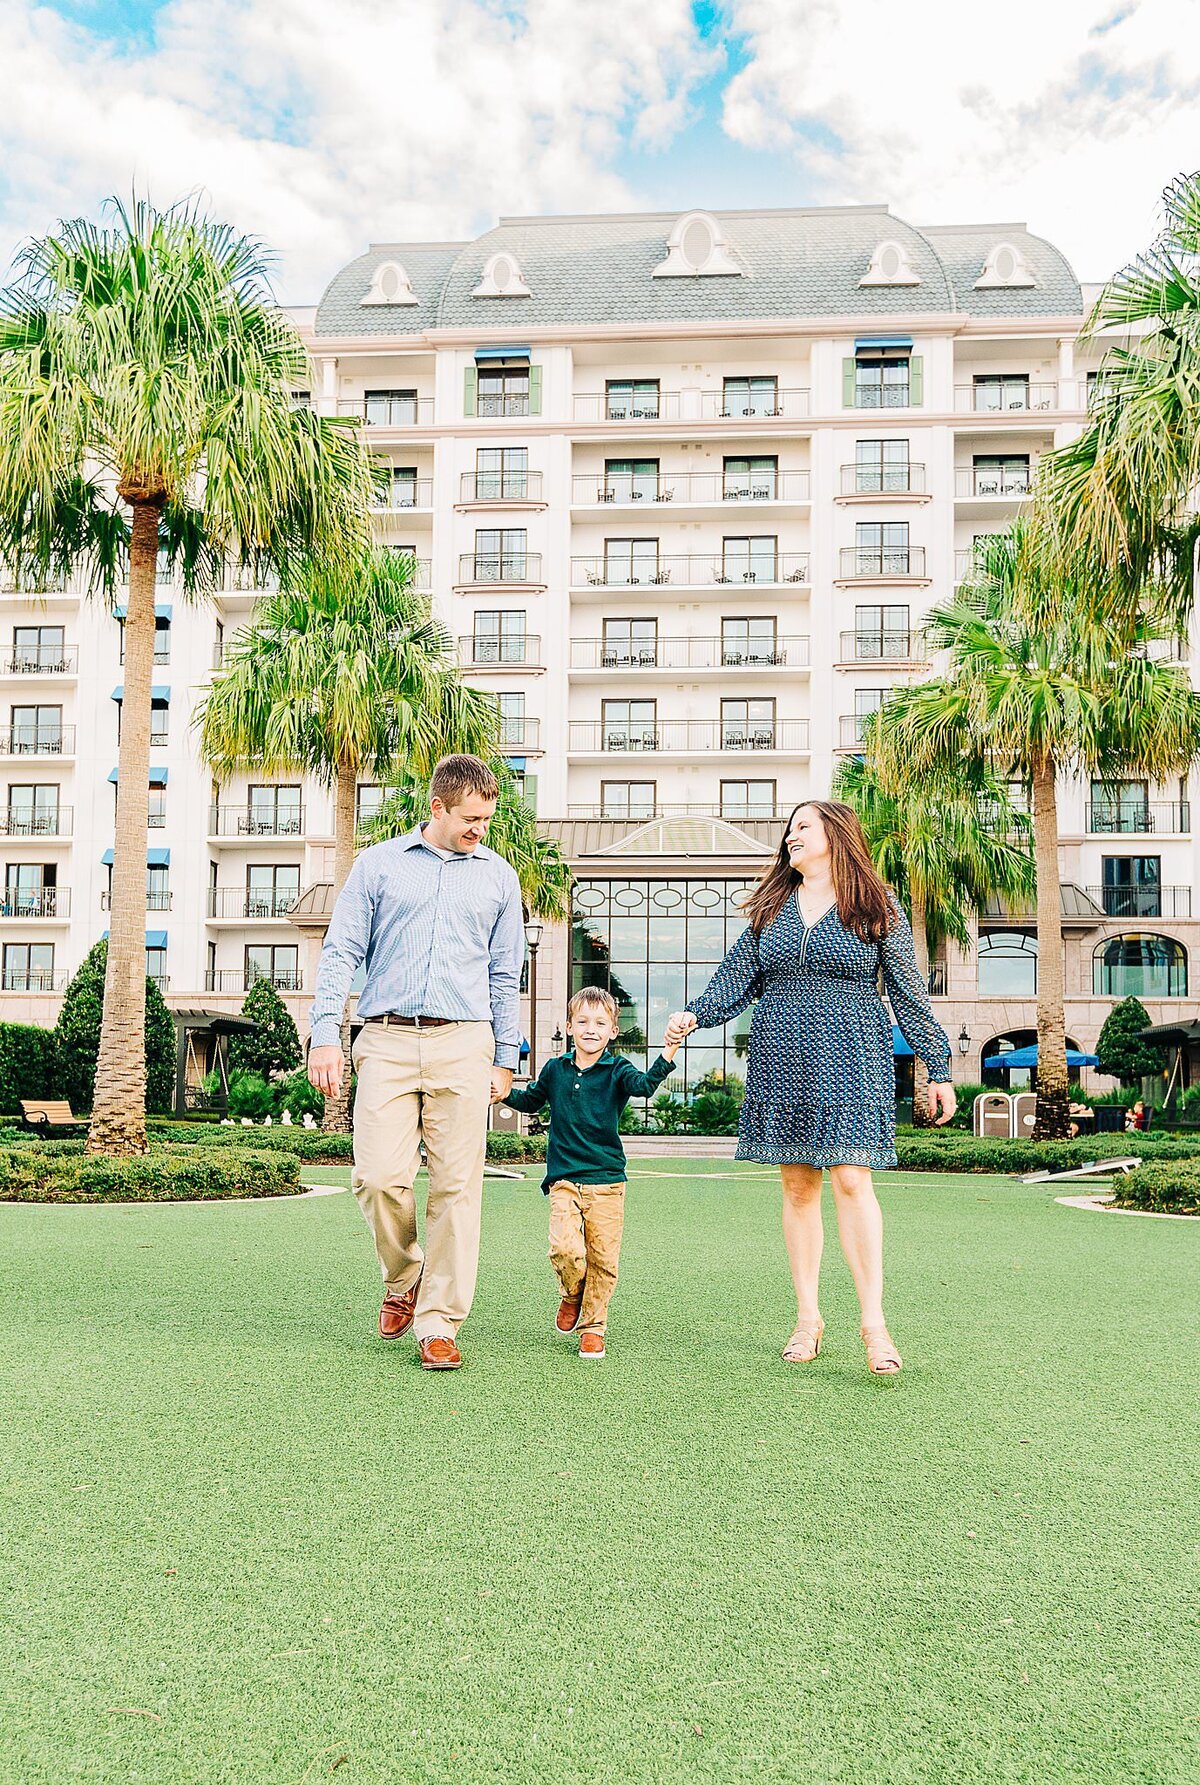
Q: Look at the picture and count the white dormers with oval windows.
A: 5